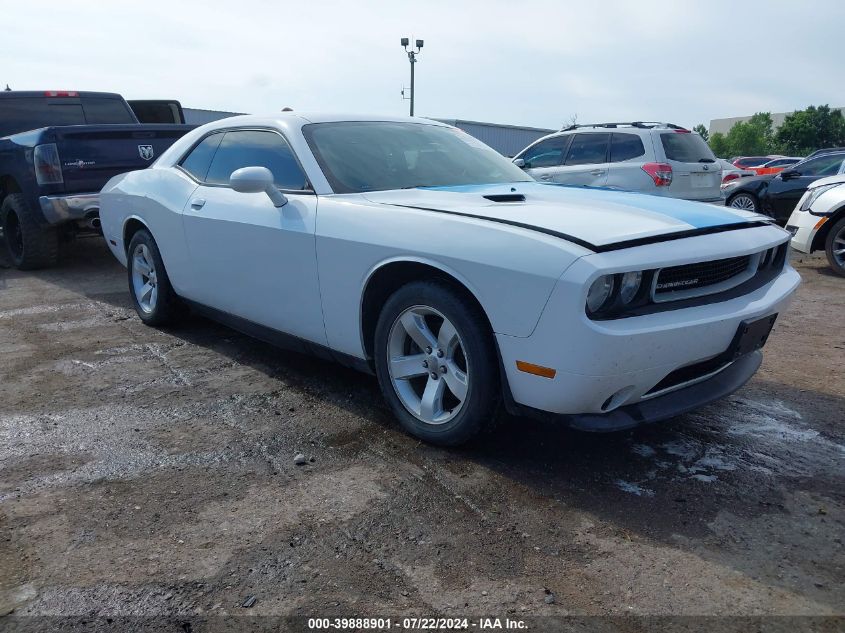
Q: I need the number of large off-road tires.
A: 1